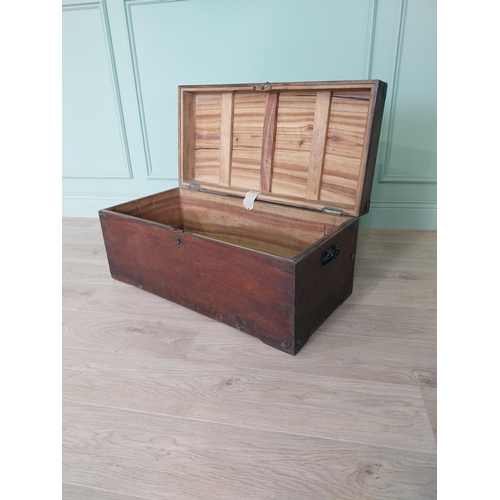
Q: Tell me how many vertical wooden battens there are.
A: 3